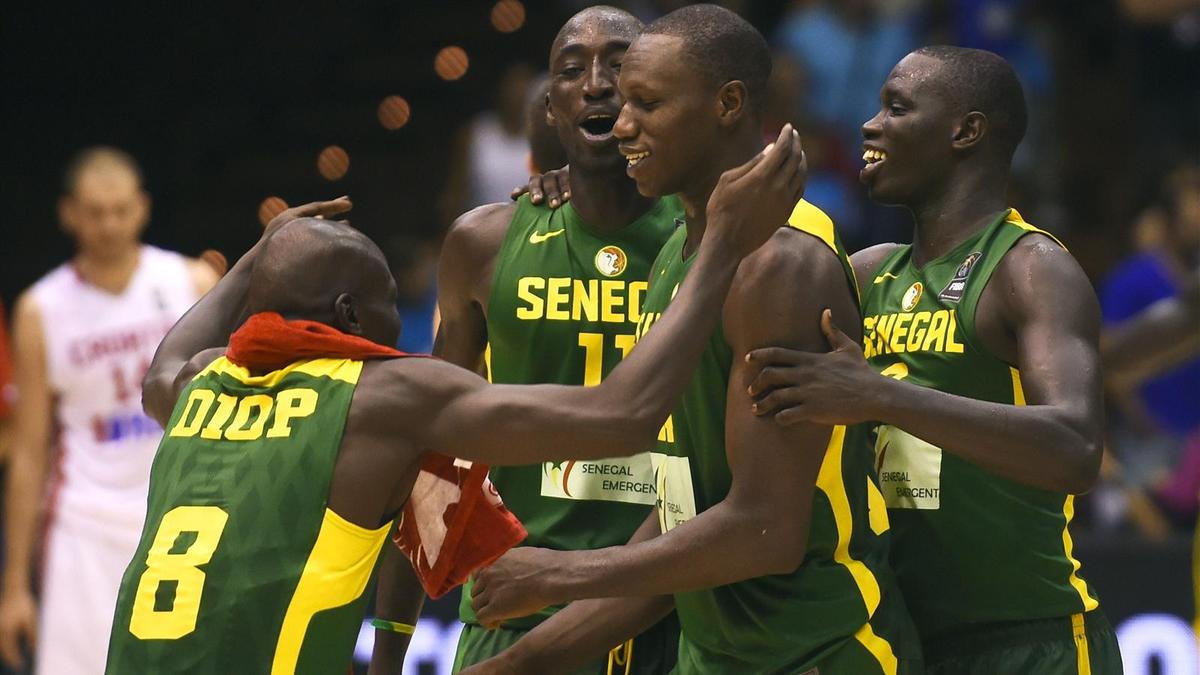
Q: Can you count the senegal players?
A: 4